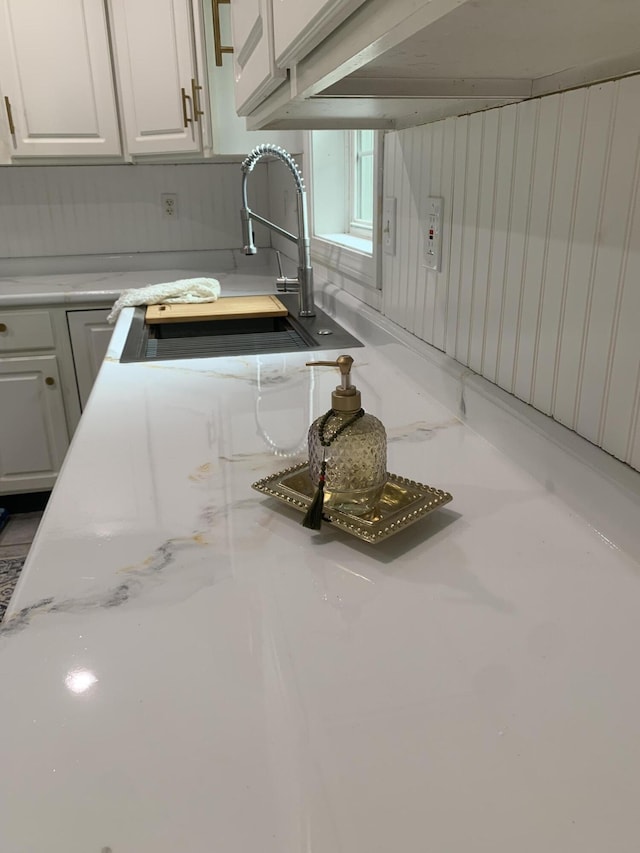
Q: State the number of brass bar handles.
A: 4